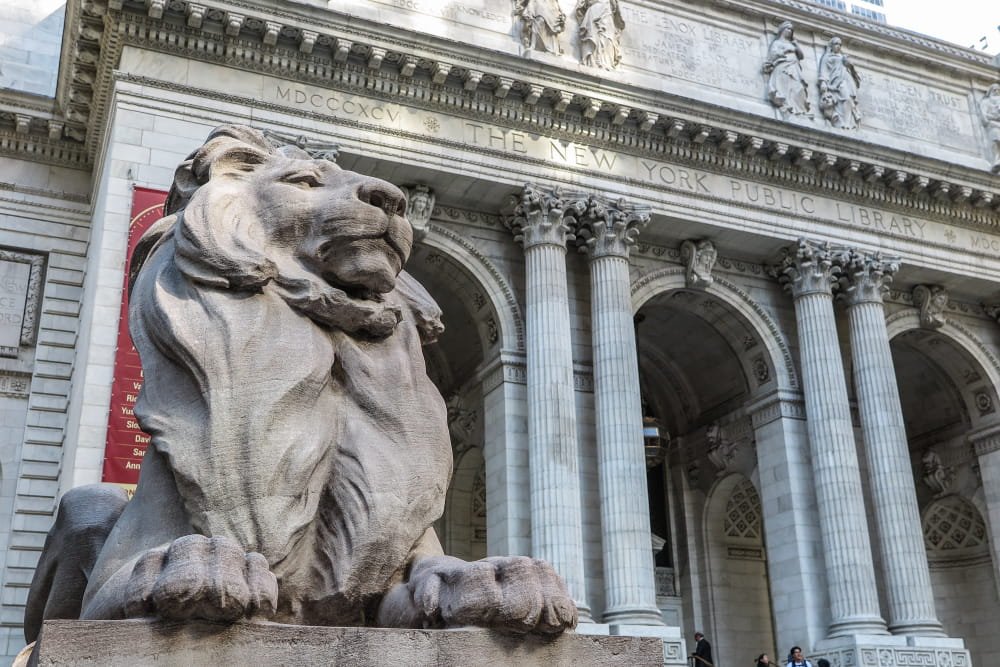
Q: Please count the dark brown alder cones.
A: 0